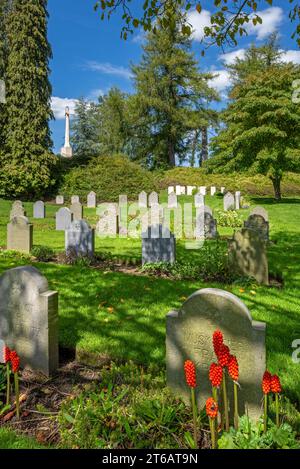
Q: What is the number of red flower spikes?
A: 10